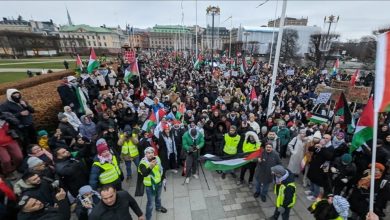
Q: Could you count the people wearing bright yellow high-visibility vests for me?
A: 7